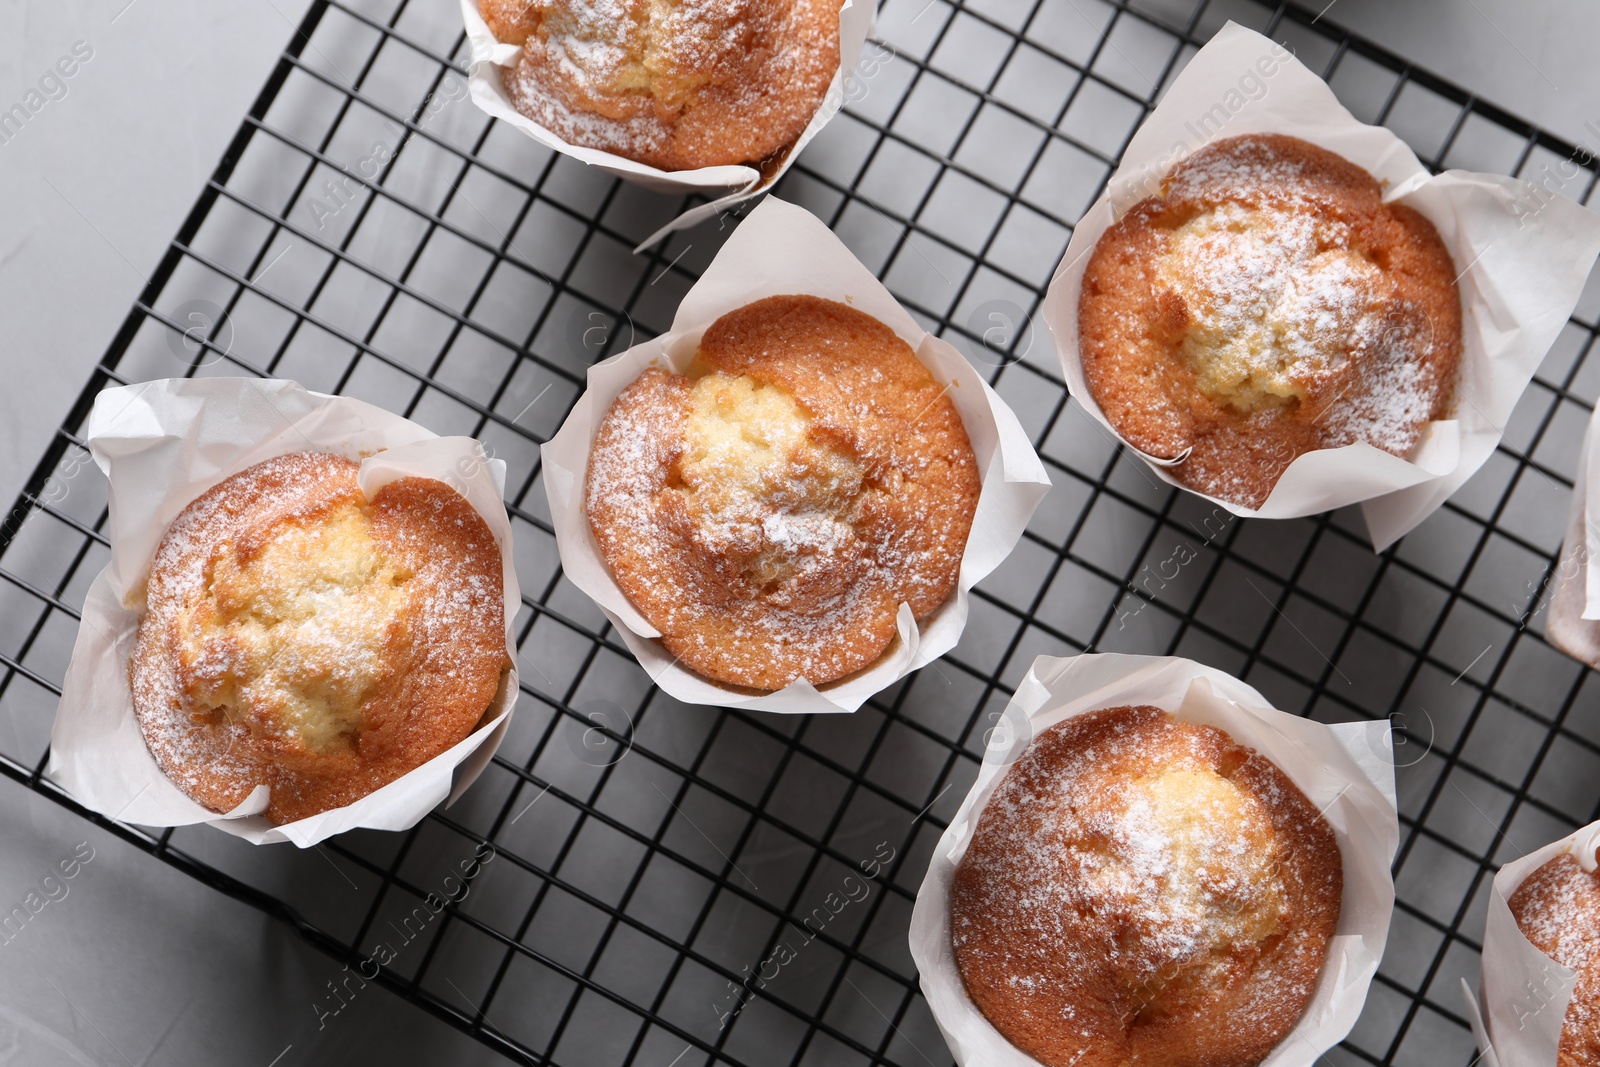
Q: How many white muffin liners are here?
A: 7